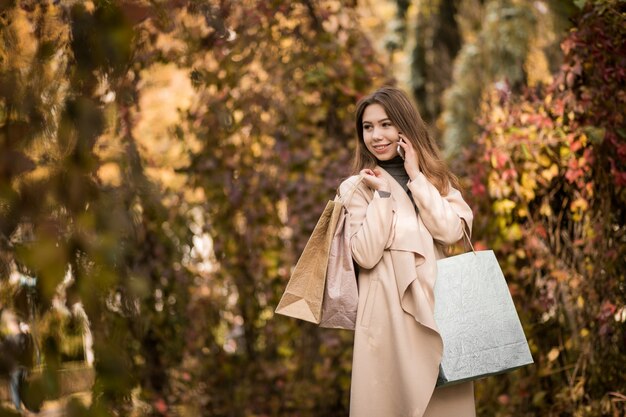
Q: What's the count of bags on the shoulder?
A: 2